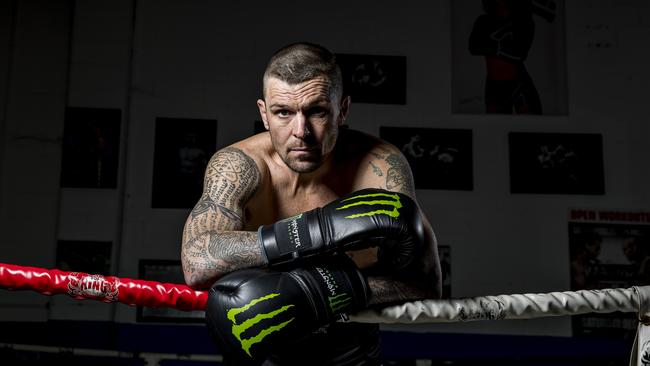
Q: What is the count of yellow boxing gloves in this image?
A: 0